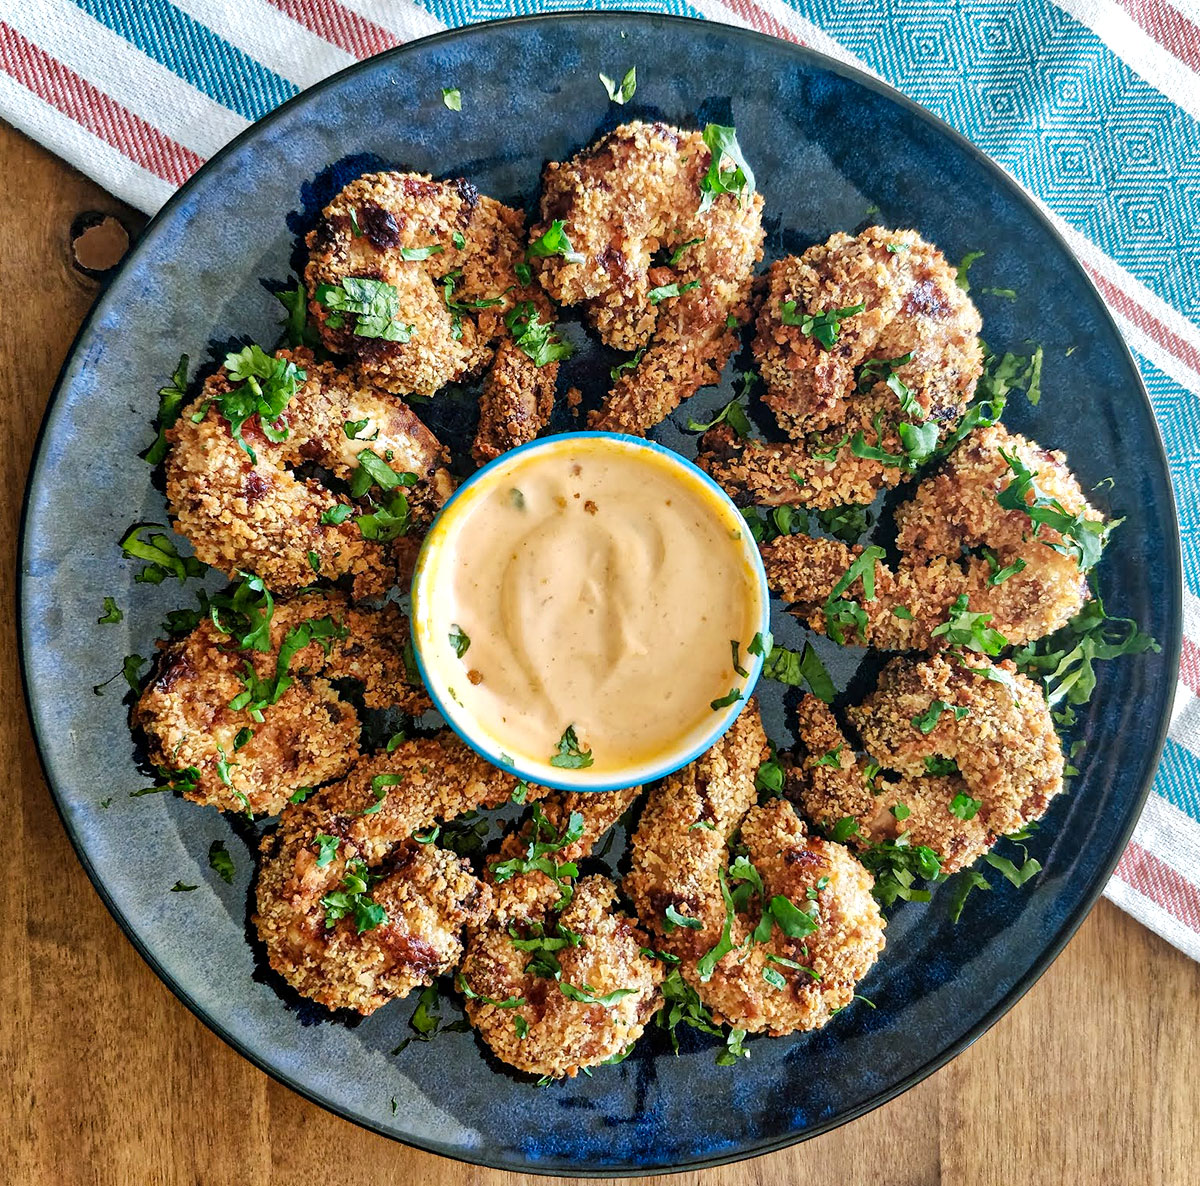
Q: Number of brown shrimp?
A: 10